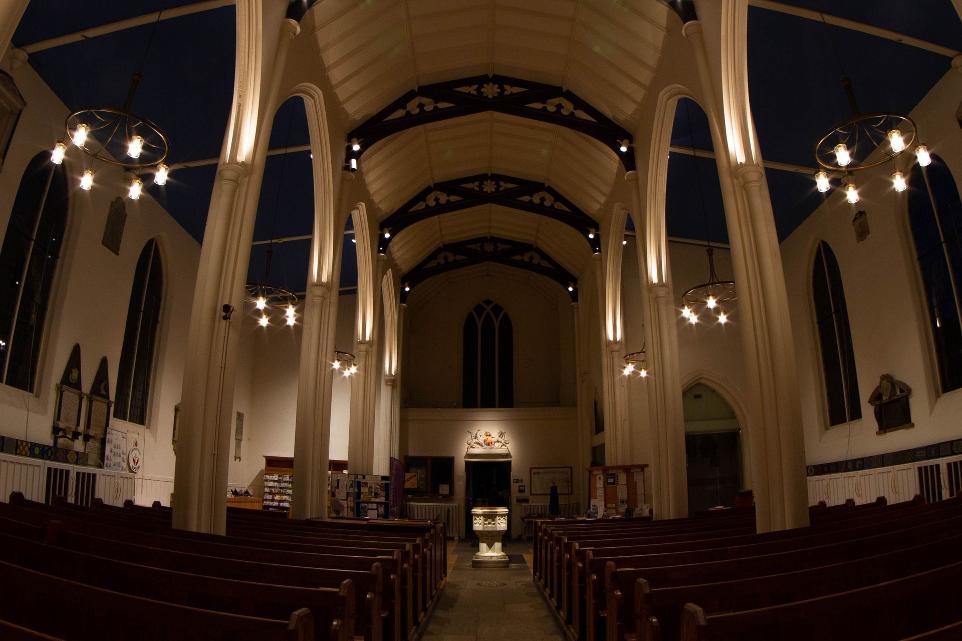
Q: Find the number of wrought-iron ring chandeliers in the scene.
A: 6